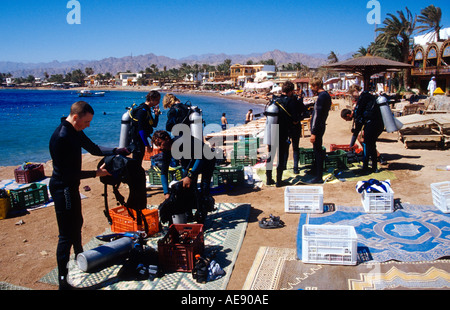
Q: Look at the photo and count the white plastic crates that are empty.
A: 3